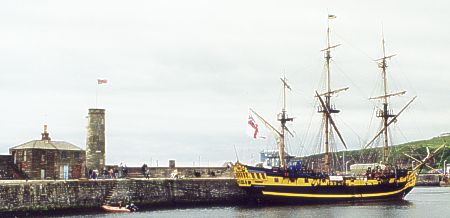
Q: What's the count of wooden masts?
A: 3